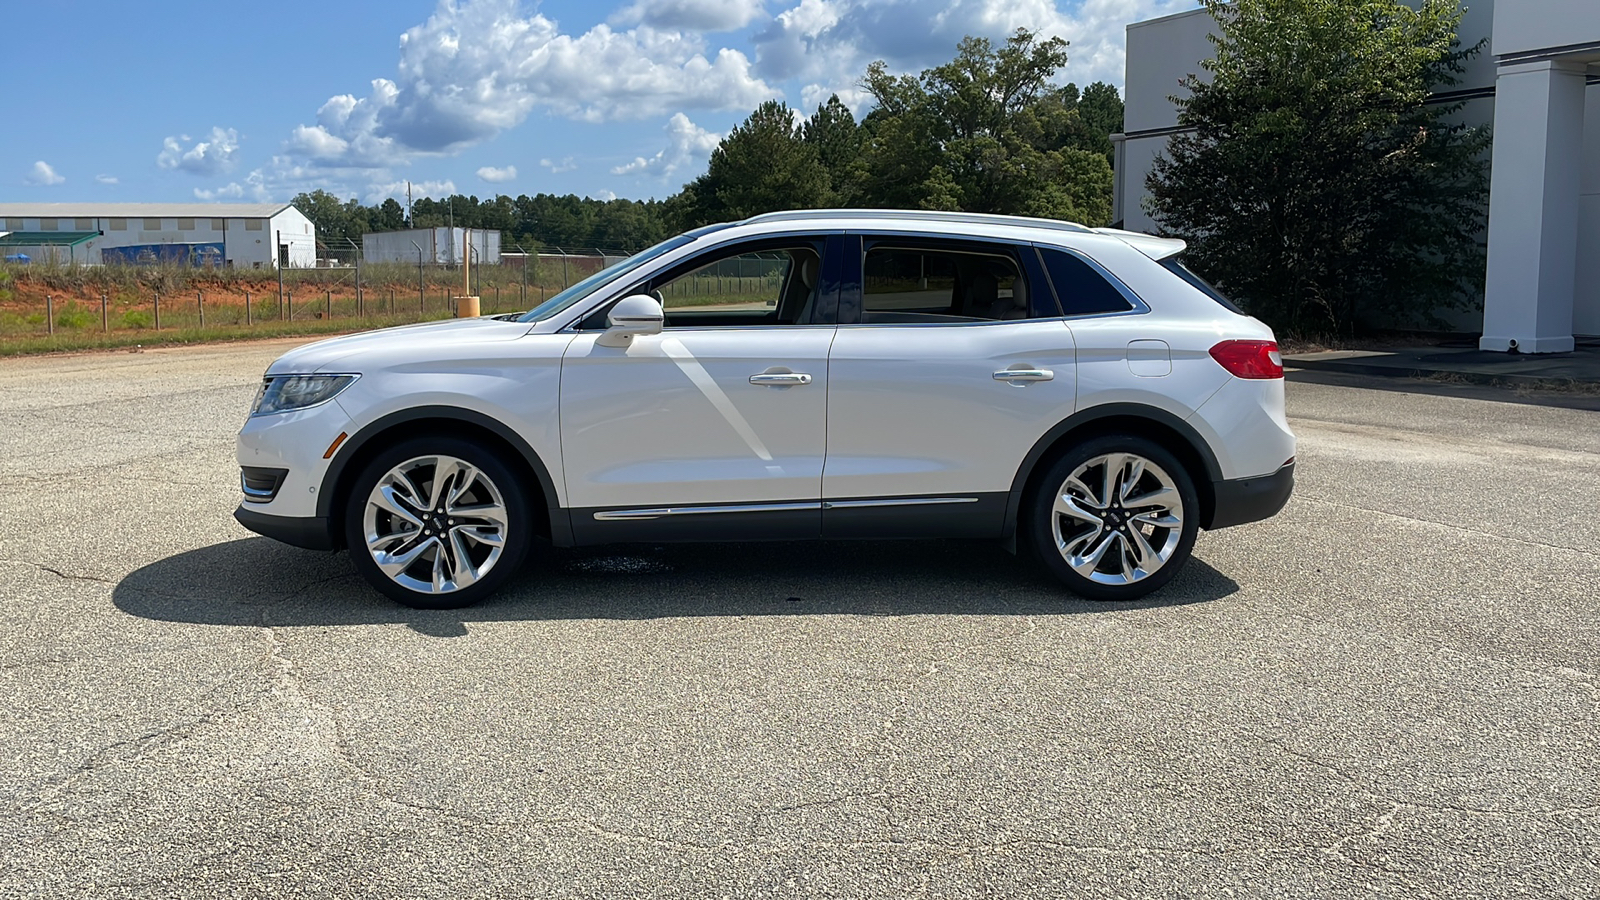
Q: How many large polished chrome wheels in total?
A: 2